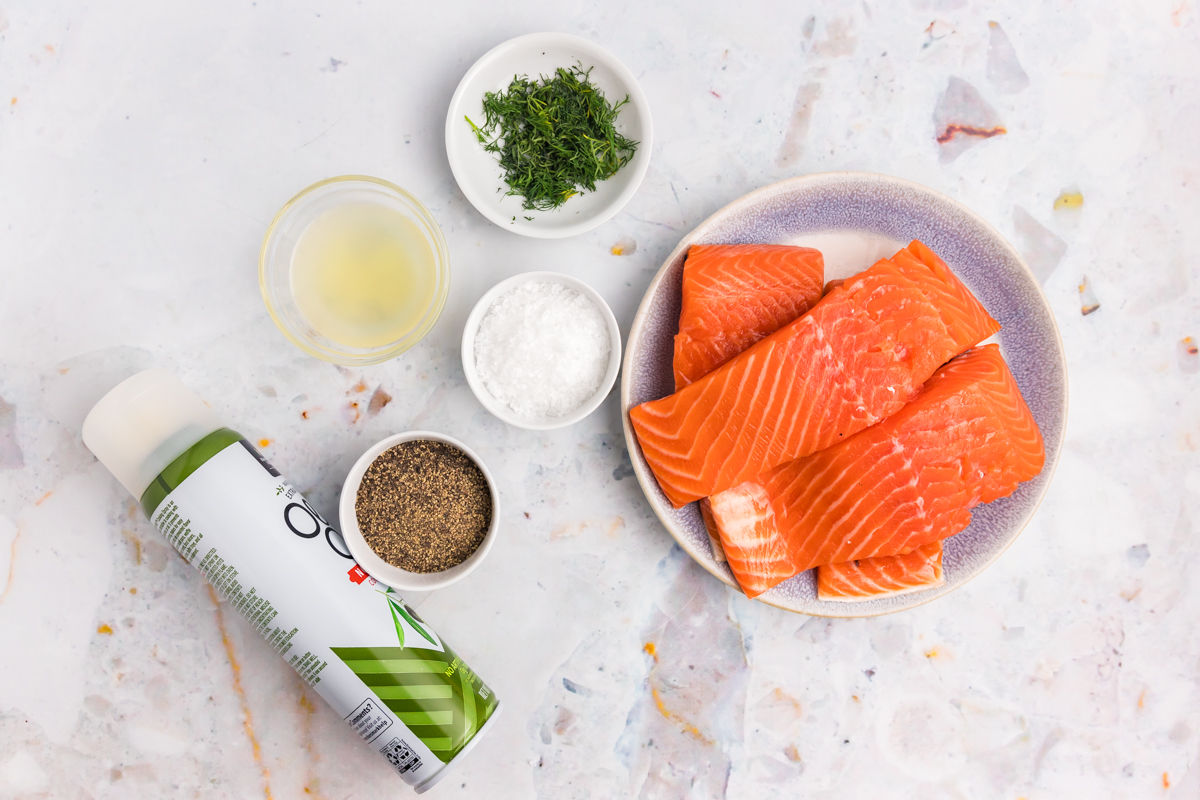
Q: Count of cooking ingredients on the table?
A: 6